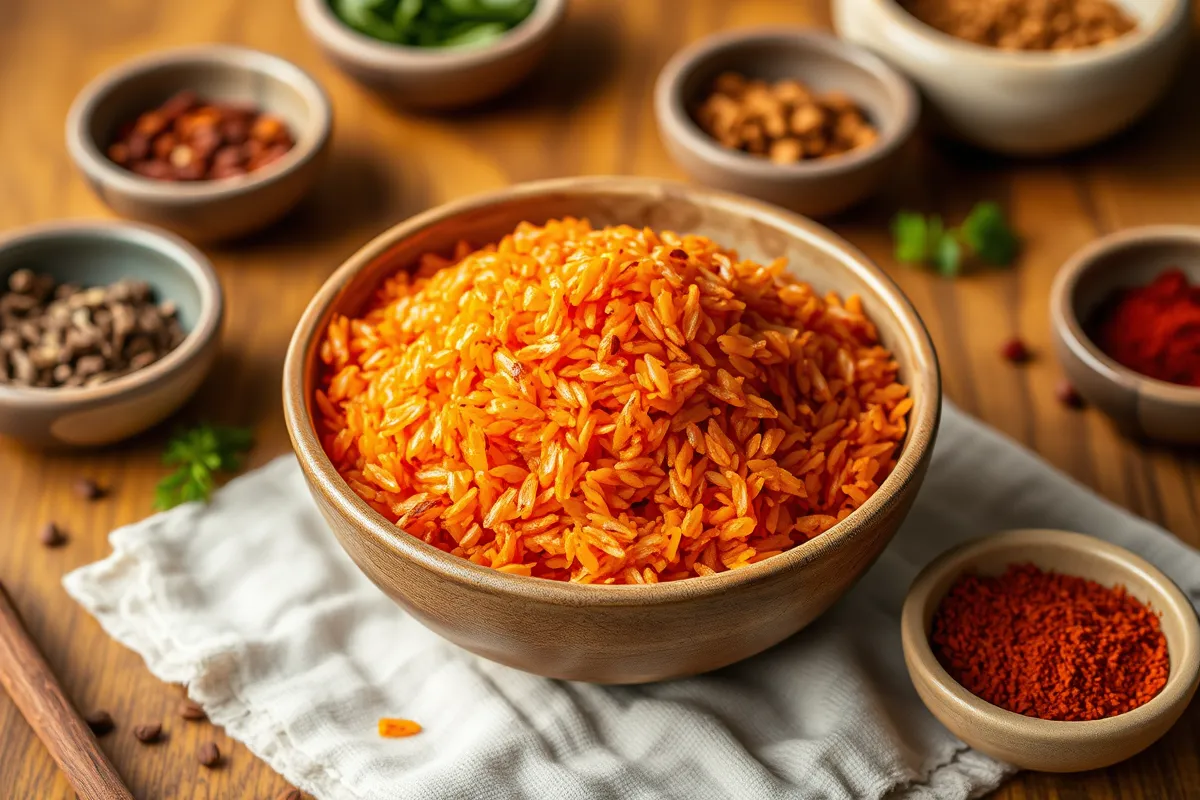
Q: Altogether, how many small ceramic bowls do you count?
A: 7